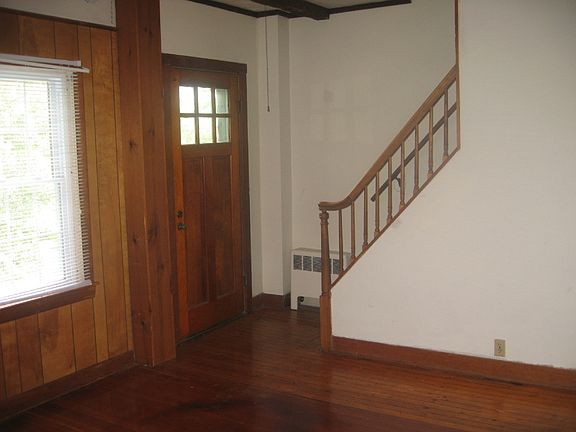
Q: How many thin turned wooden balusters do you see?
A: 9